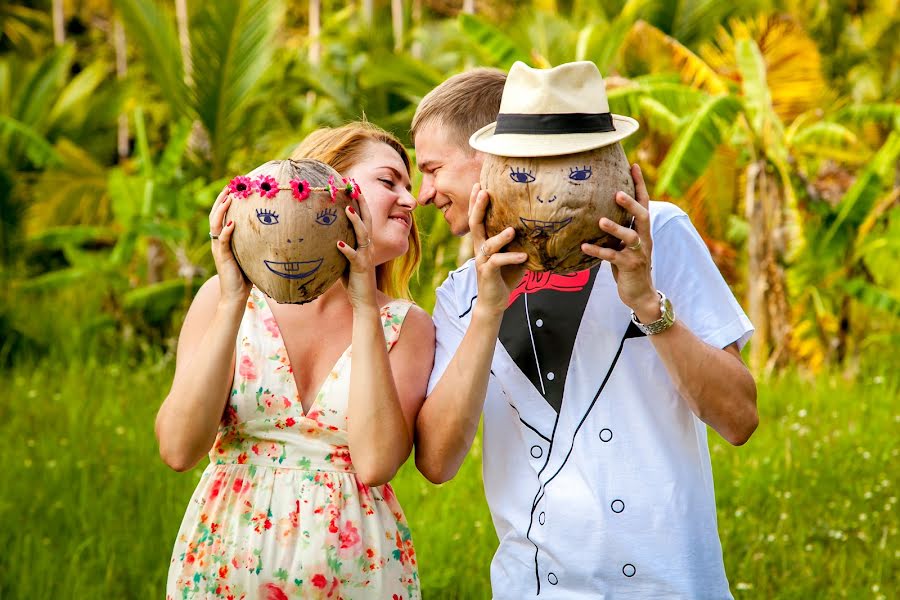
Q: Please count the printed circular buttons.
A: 8